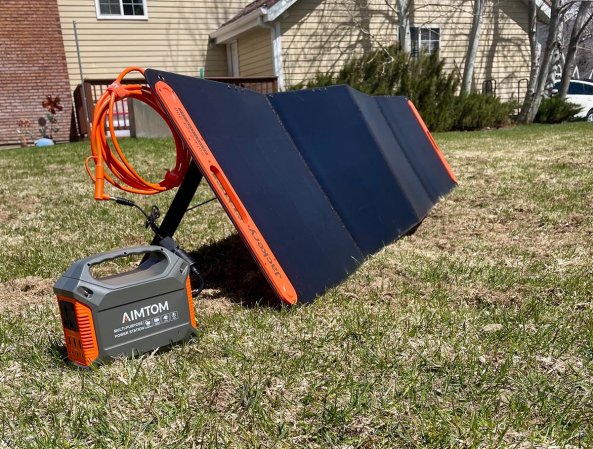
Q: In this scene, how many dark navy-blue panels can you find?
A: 4